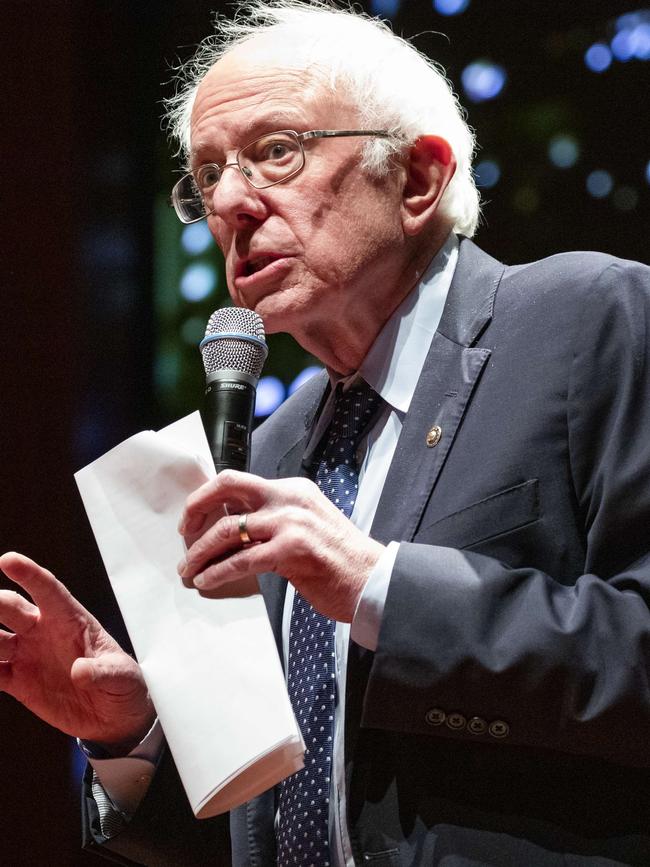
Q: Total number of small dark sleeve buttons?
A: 4